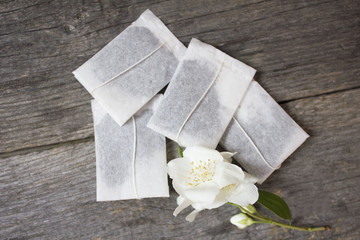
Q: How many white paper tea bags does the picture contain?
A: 4